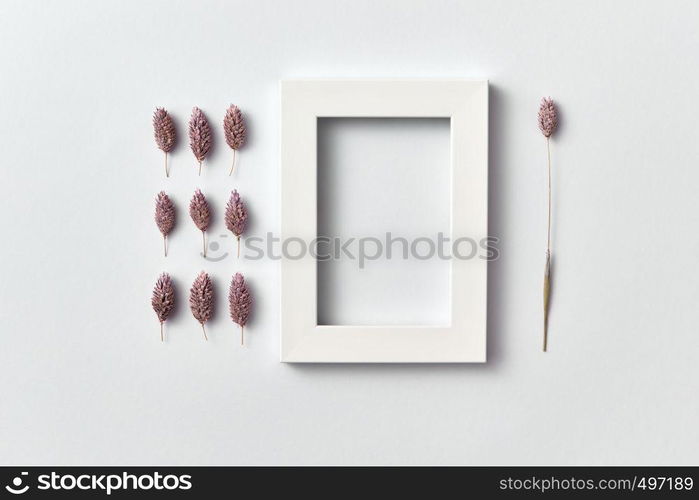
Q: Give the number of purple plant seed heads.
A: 10